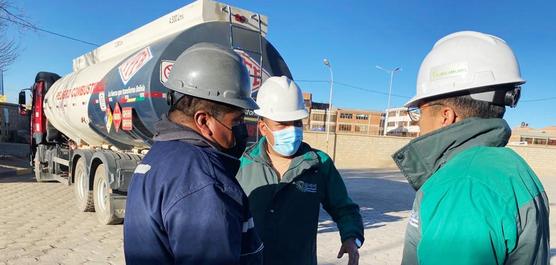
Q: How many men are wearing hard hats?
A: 3